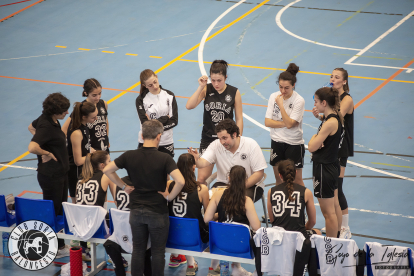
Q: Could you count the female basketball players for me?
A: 12